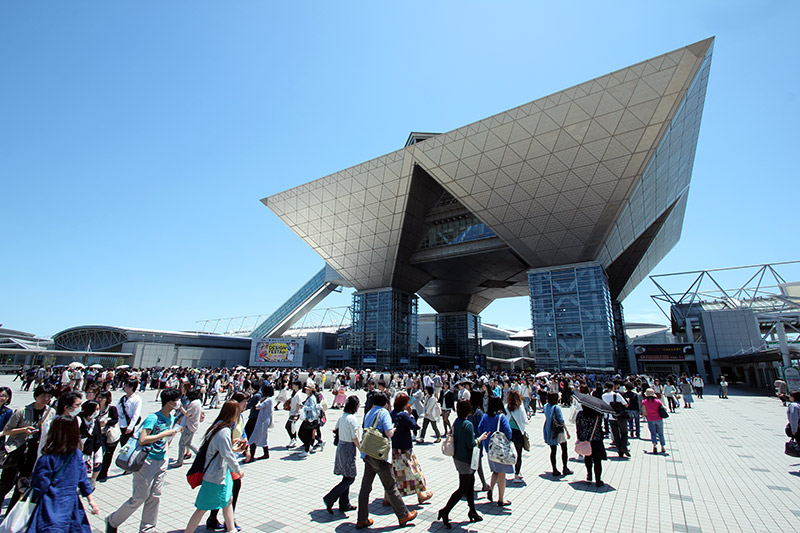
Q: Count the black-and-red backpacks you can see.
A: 1